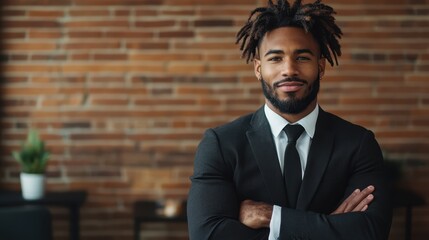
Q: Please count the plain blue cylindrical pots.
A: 0